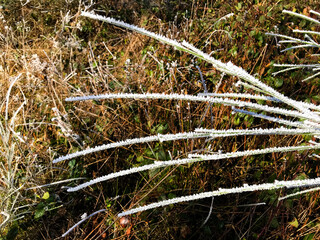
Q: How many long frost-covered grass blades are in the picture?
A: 5